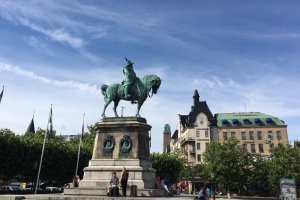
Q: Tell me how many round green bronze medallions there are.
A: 2